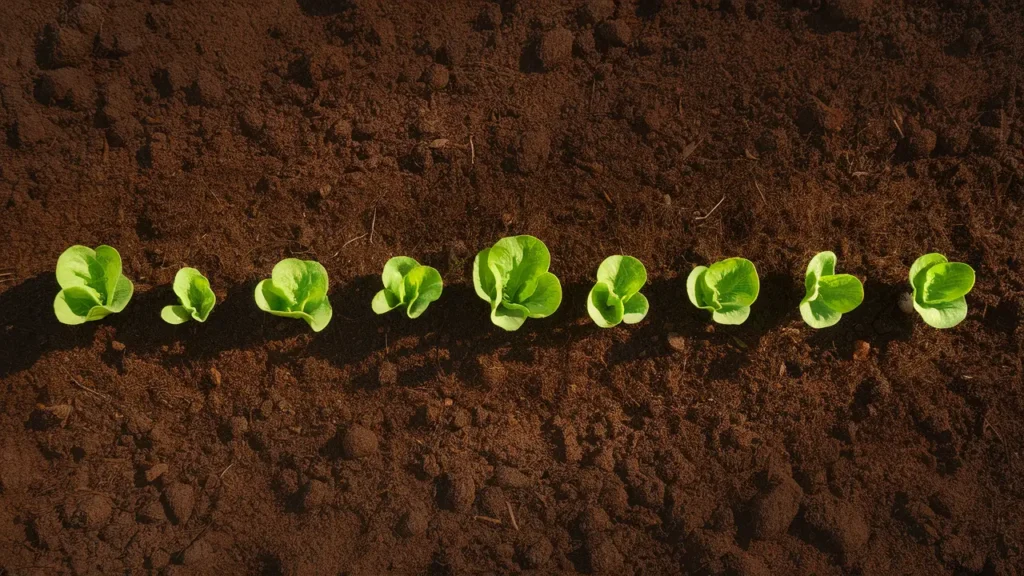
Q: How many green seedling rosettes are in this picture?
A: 9